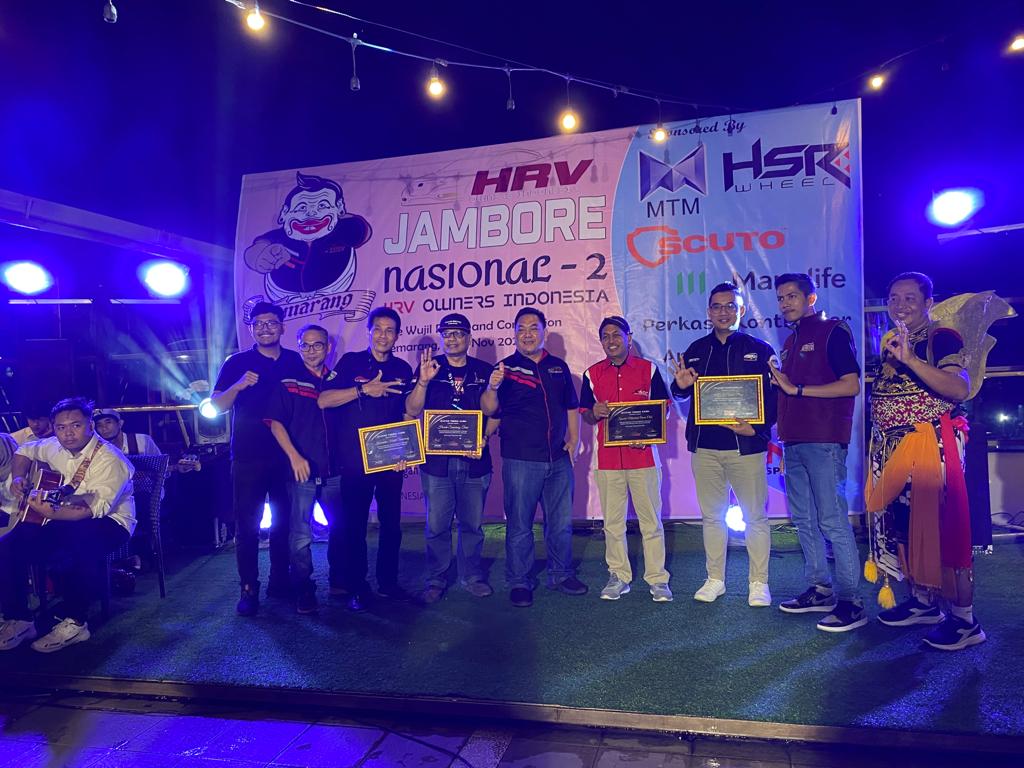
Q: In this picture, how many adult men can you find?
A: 12